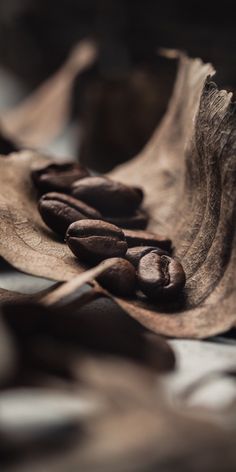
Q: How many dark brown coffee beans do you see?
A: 9